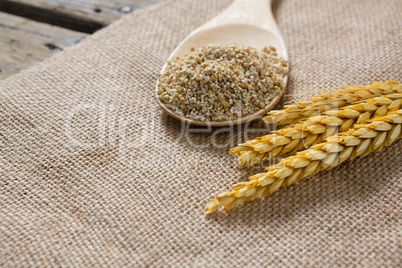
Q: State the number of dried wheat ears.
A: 3